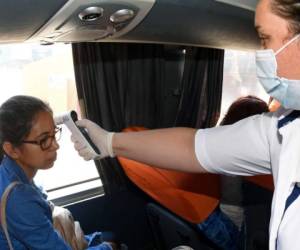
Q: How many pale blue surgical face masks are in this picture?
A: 1